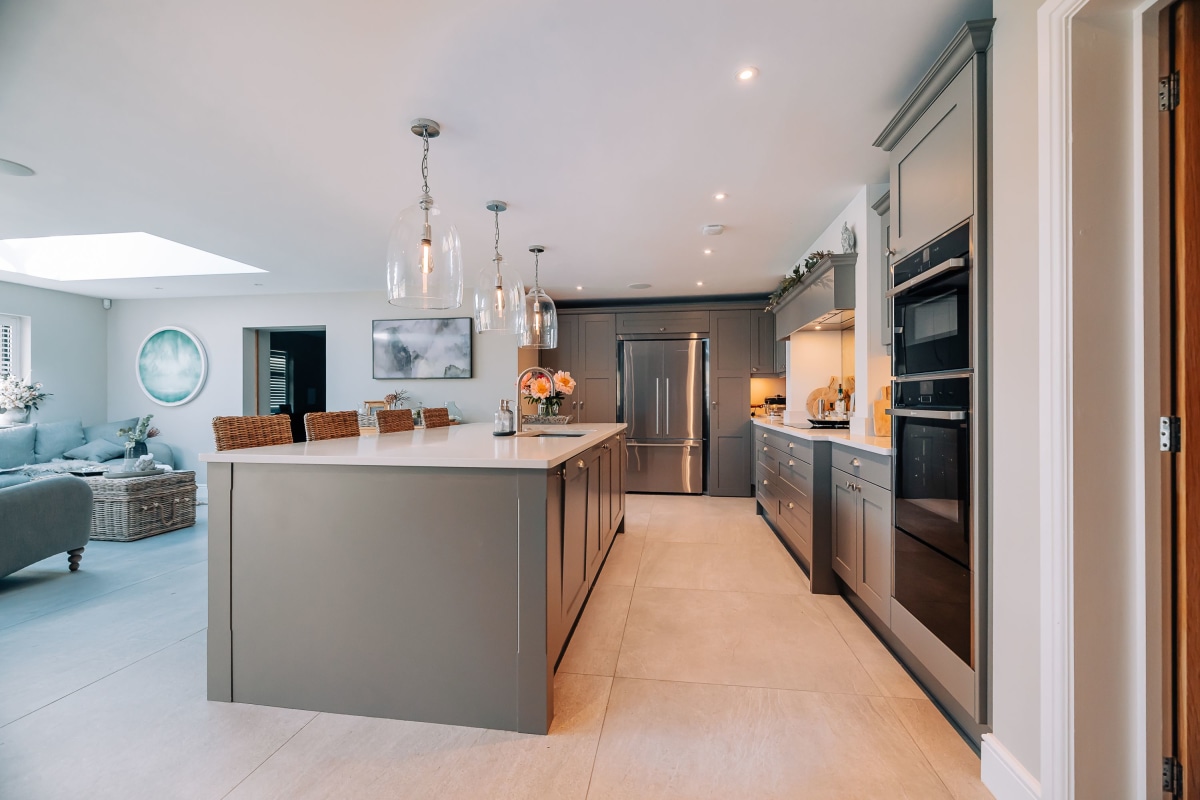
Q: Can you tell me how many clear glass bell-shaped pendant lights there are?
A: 3